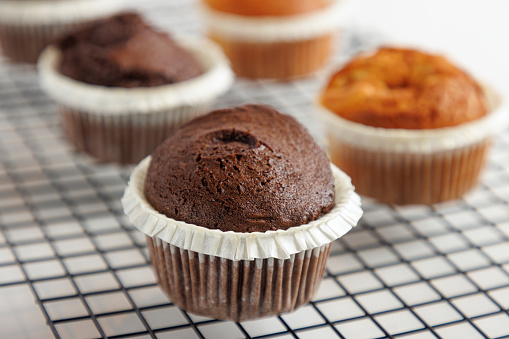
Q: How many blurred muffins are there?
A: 4